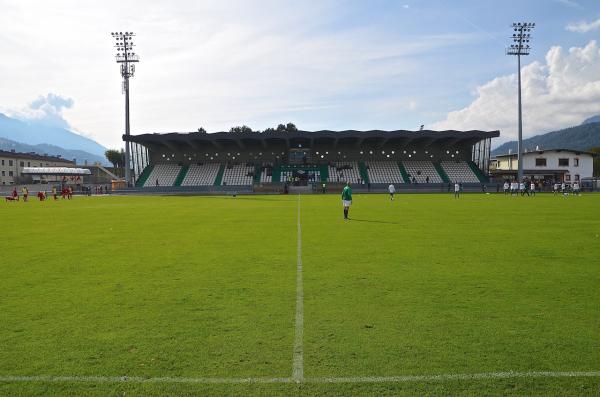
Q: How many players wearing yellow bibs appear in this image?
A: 2